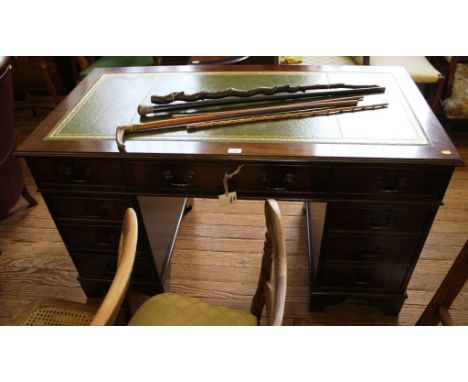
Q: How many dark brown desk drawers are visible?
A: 9